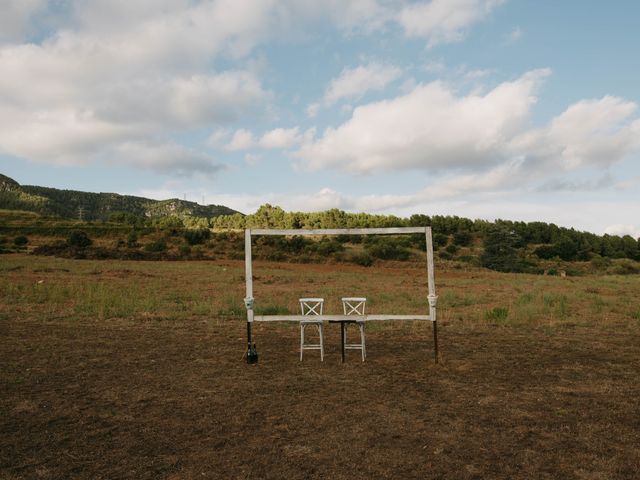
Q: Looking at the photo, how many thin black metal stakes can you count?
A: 3